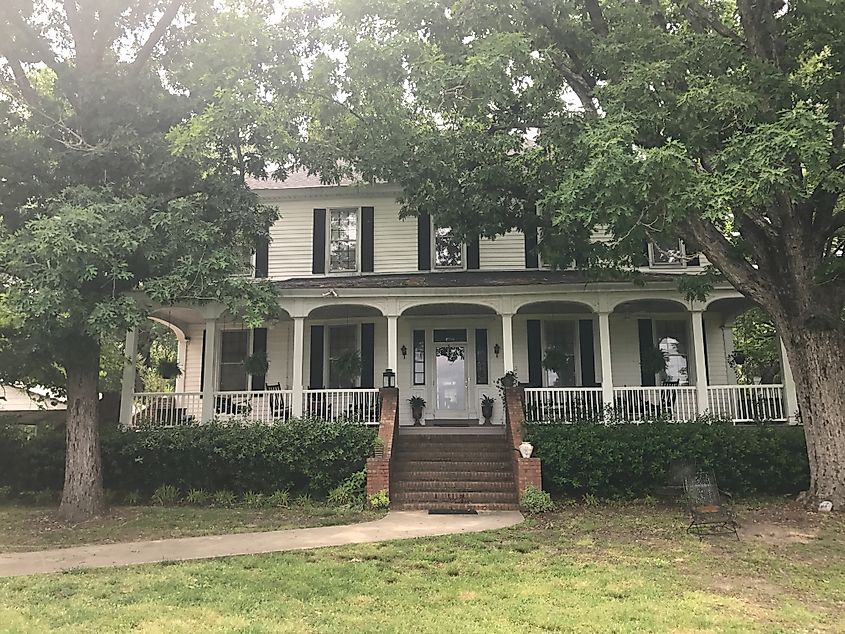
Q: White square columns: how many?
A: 8